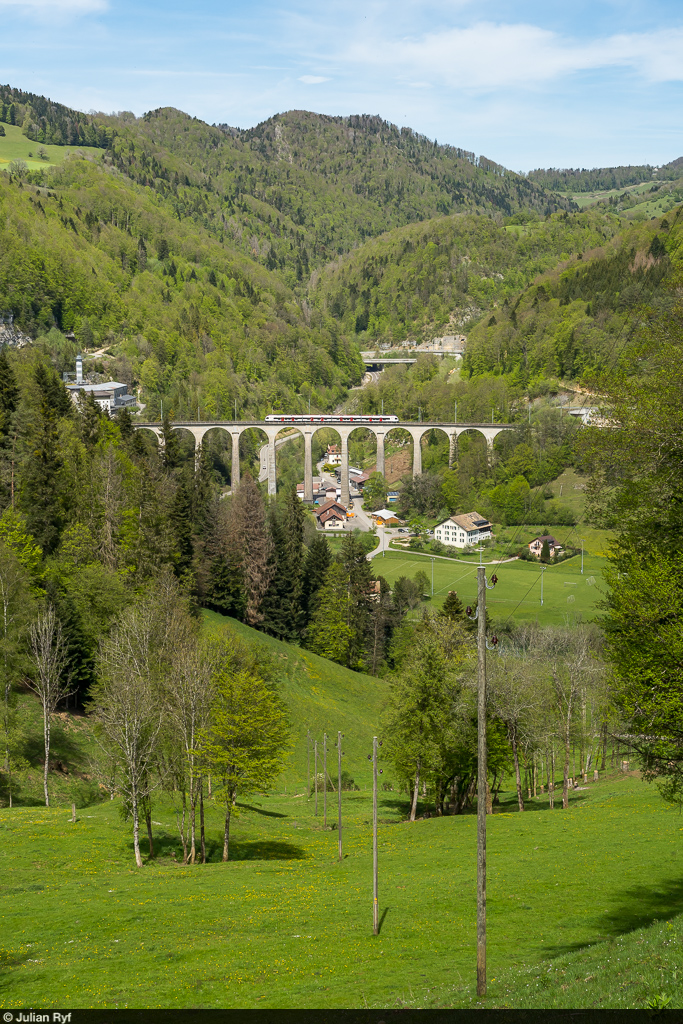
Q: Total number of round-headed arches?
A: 11